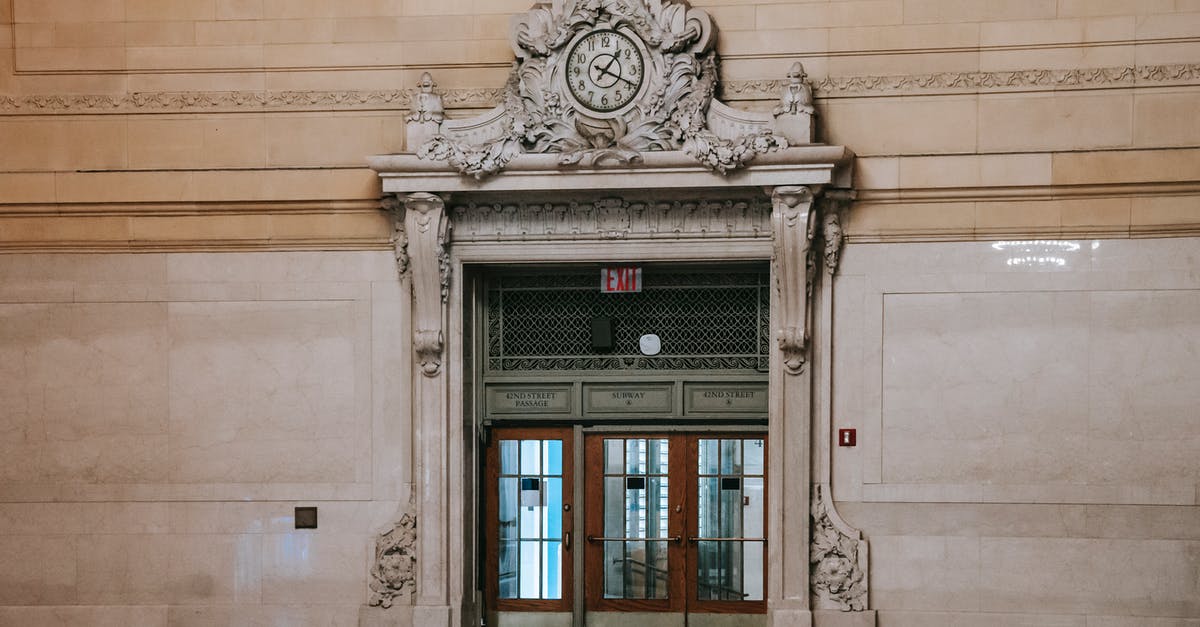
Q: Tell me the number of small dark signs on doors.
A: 3